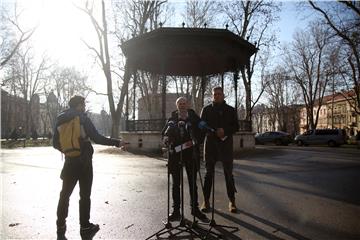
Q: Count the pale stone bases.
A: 1